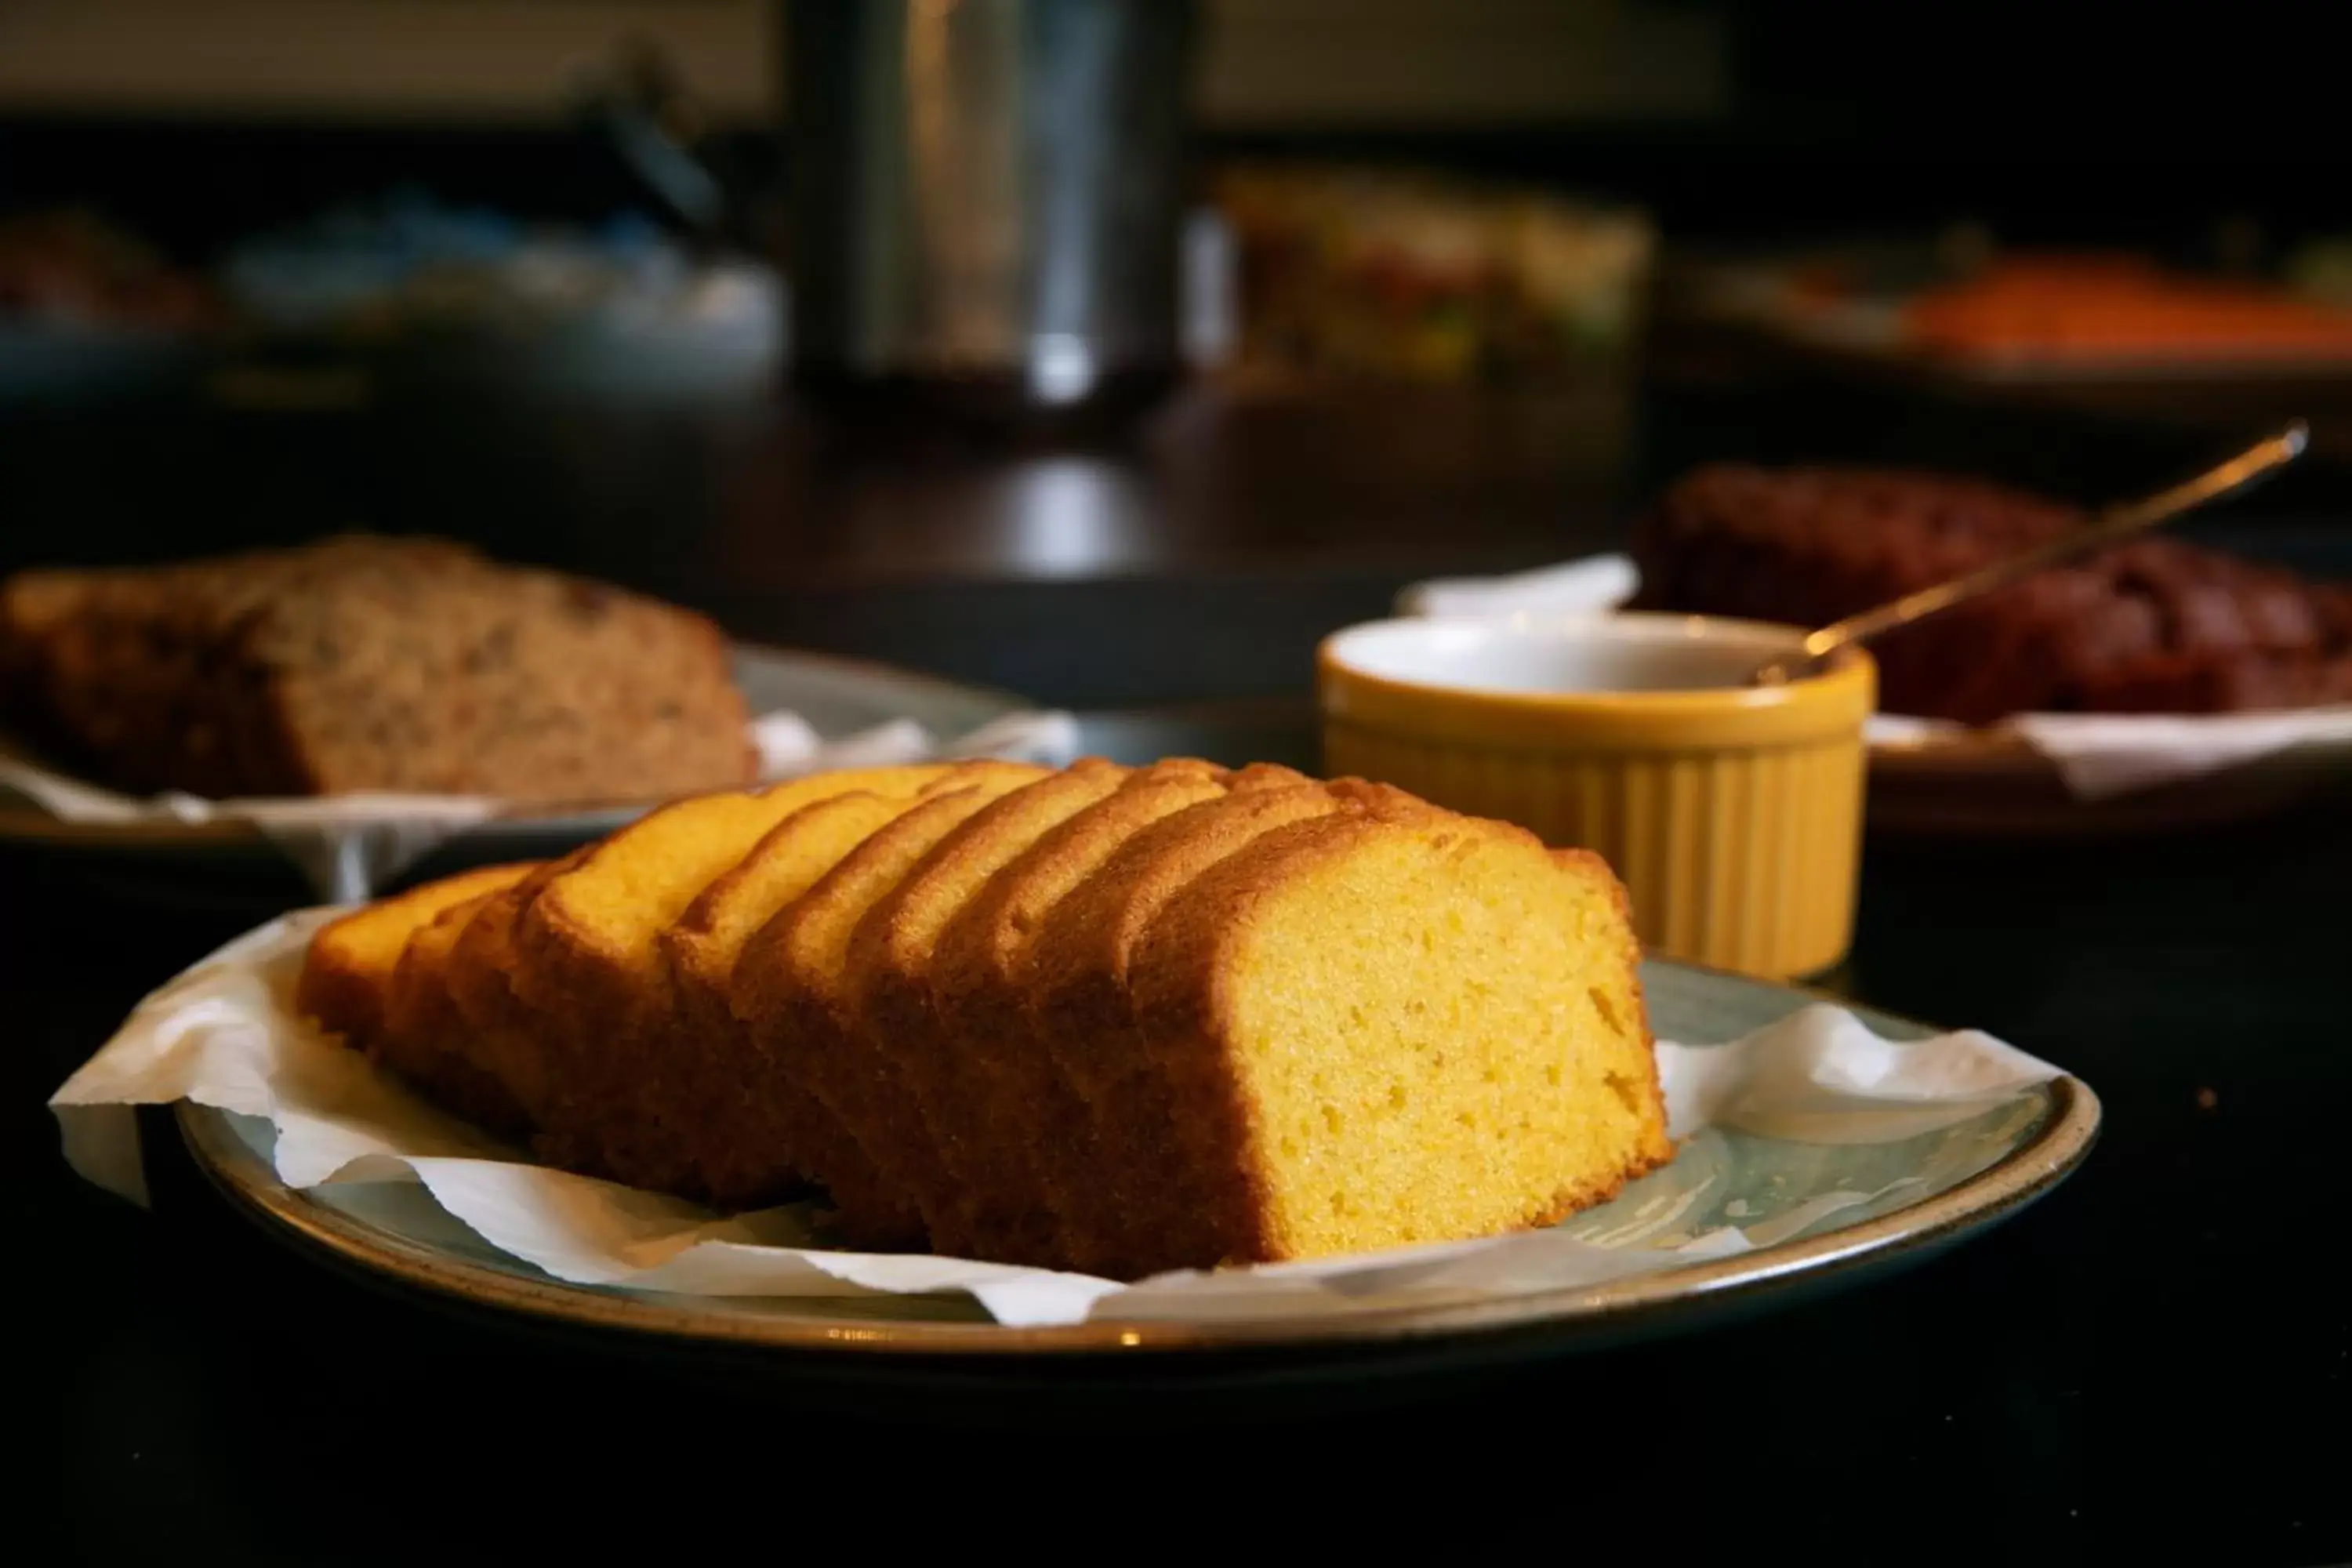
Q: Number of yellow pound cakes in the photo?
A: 1